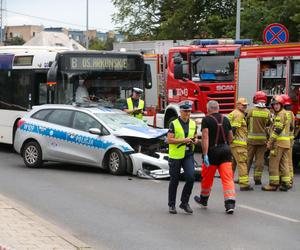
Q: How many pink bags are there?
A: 0